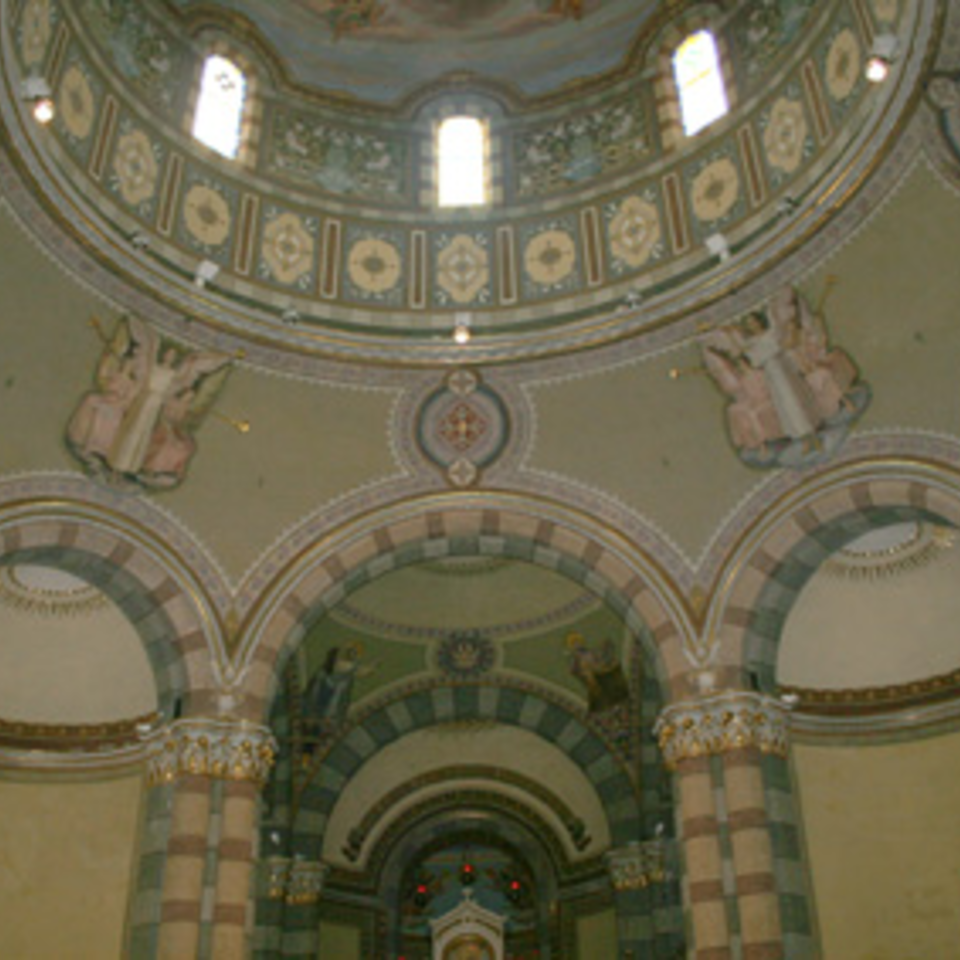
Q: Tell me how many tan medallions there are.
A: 13